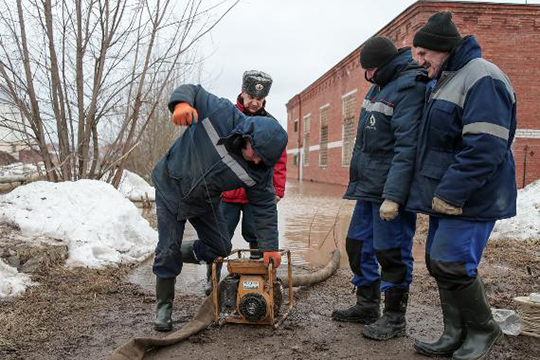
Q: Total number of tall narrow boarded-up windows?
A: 3